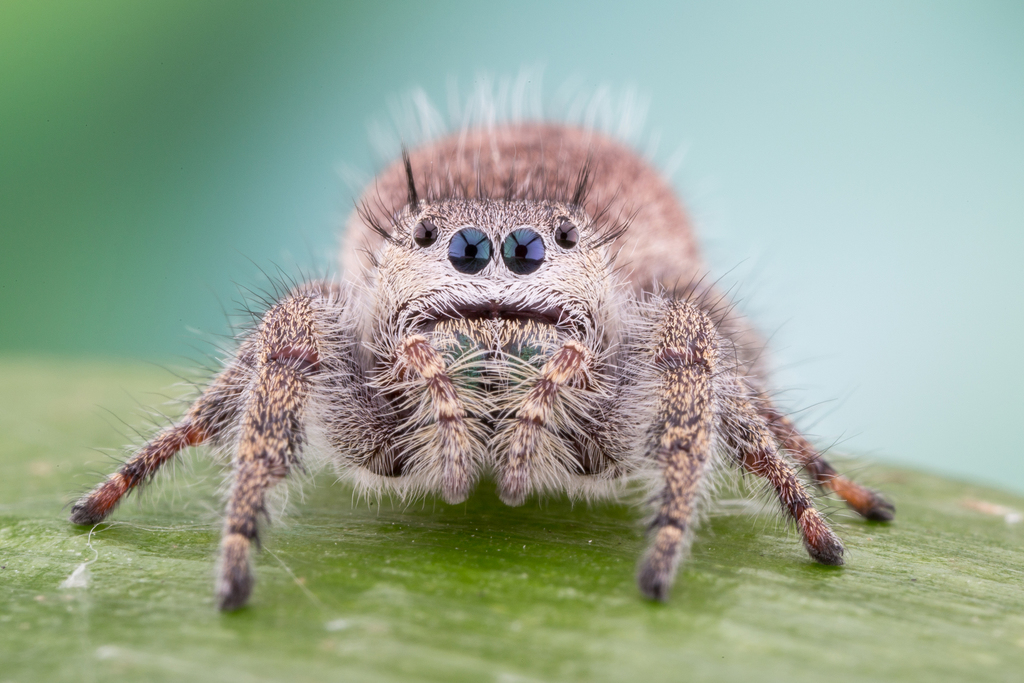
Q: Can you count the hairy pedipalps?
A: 2